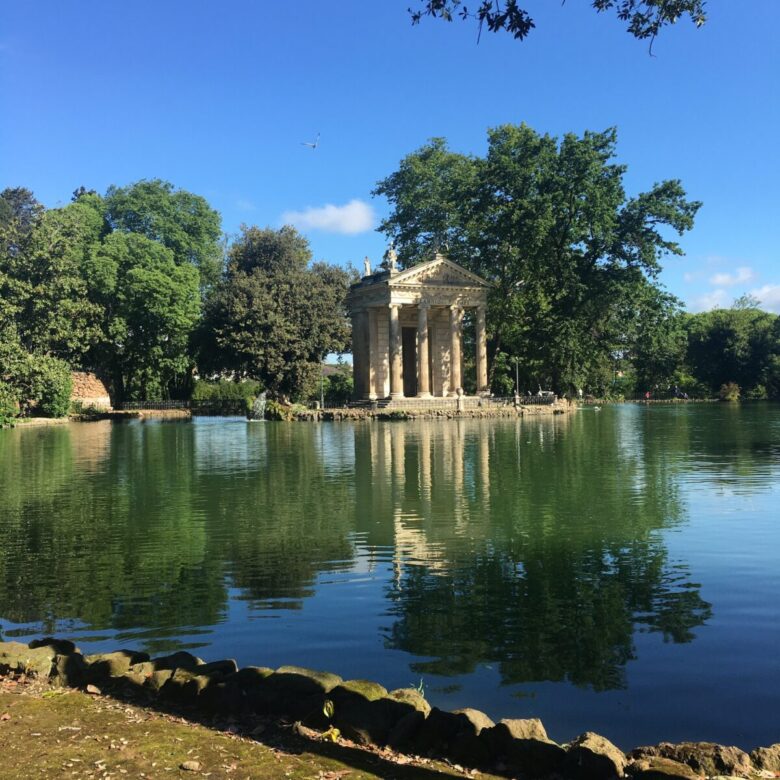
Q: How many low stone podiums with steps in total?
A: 1